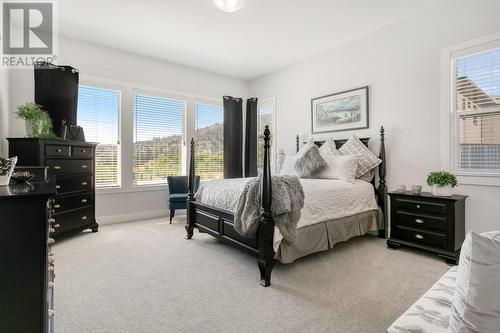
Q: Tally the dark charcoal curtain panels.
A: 3